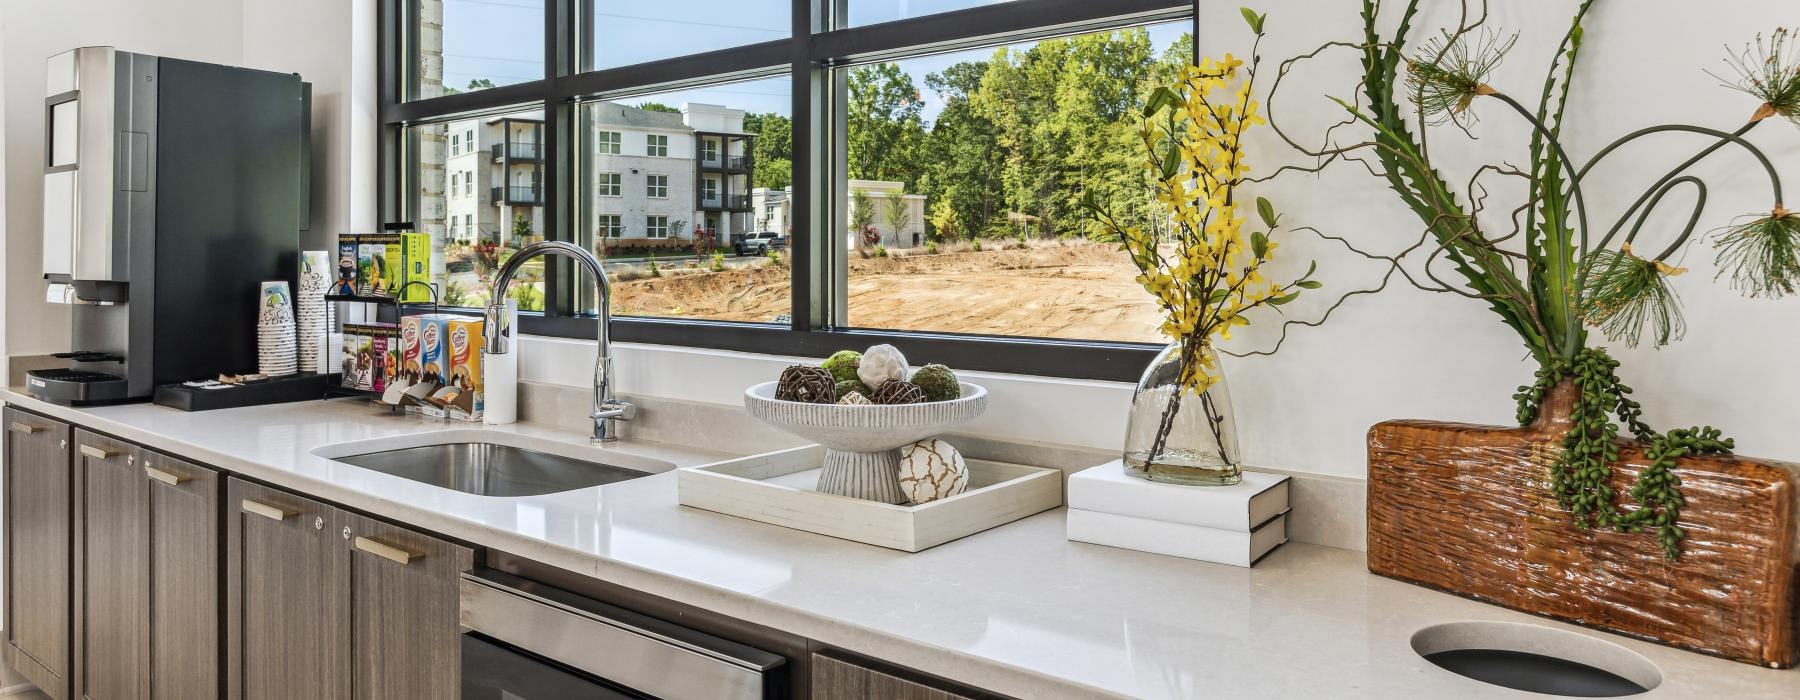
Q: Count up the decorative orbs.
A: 8